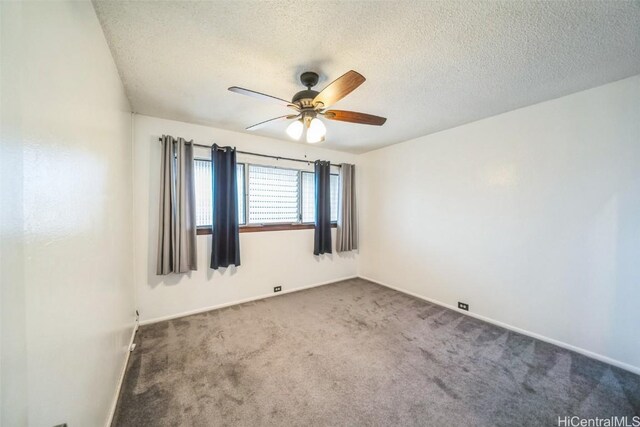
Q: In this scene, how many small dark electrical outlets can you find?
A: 2